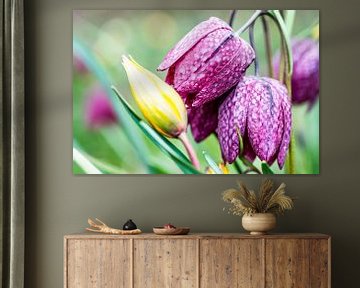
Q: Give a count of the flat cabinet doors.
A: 4